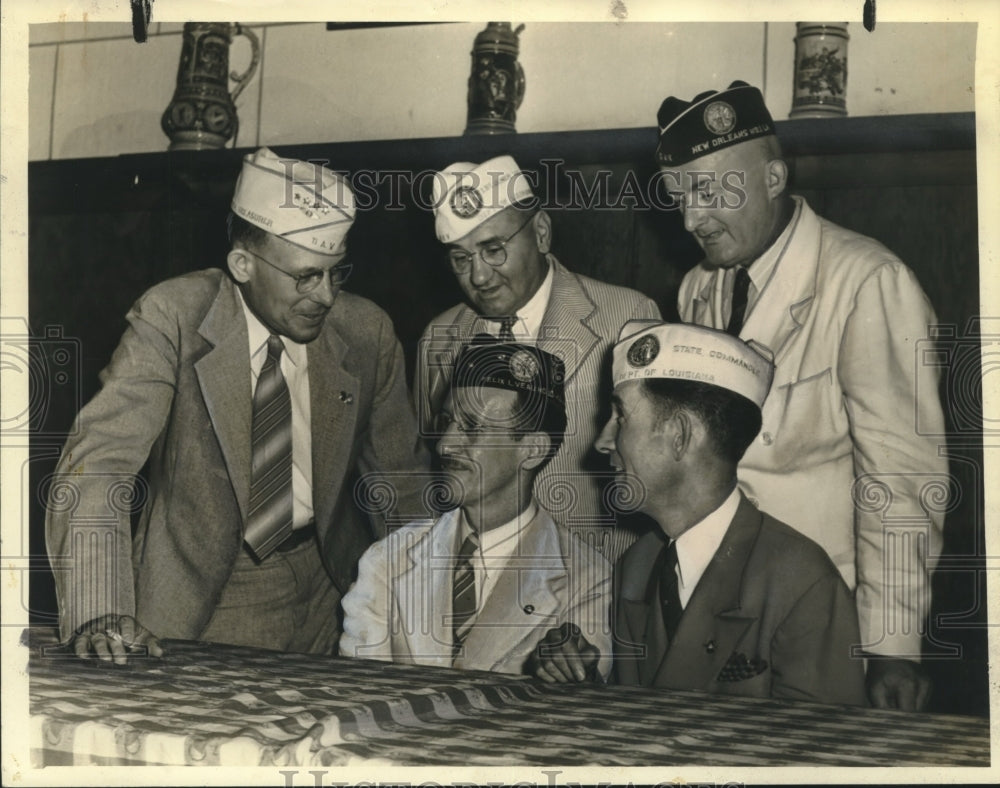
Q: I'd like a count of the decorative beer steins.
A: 3